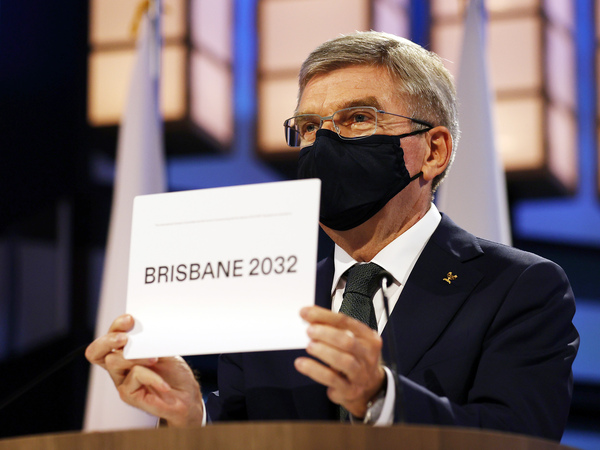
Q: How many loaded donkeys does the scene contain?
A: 0